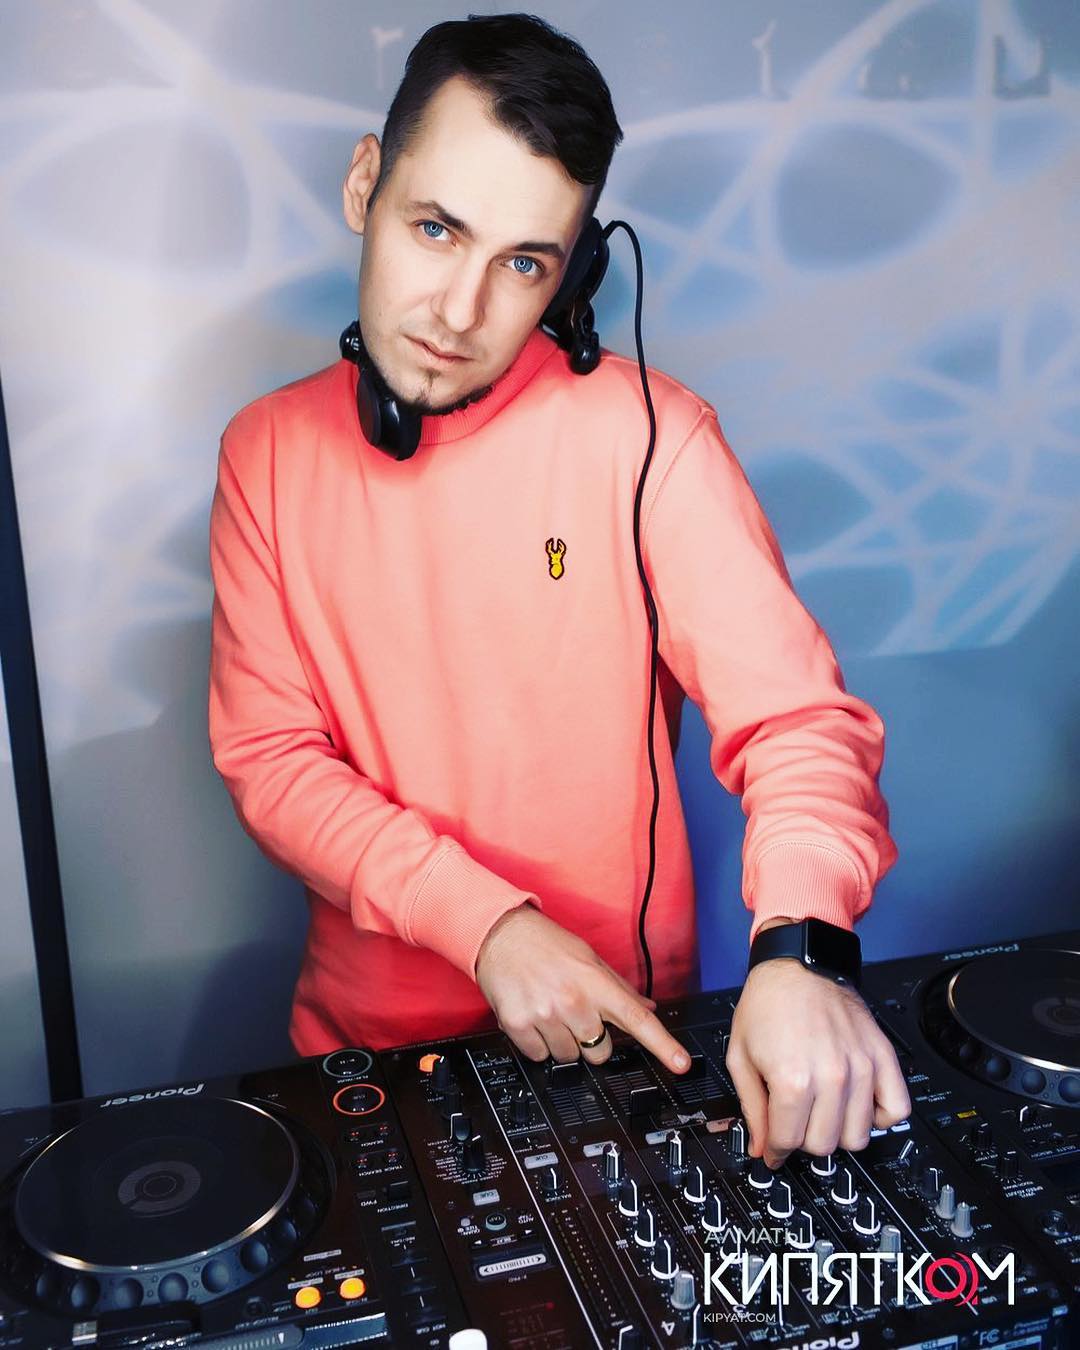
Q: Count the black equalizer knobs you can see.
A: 12